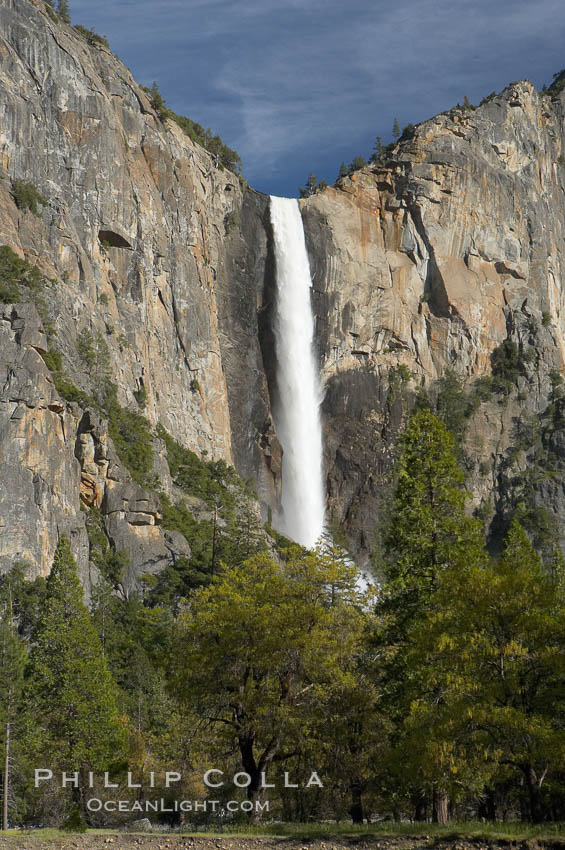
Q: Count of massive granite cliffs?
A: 2